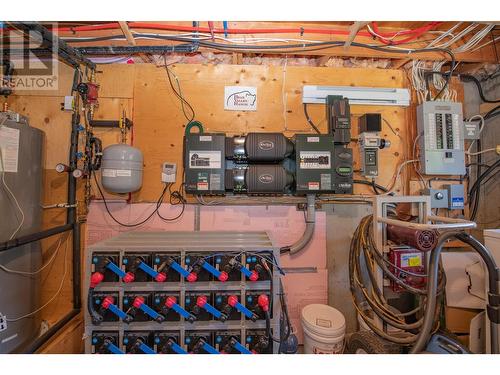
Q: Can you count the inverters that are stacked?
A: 2